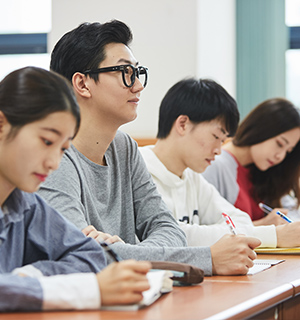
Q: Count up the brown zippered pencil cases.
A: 1